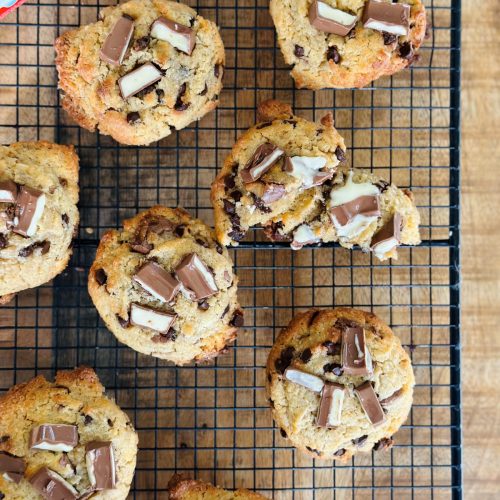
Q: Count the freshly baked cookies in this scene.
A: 8